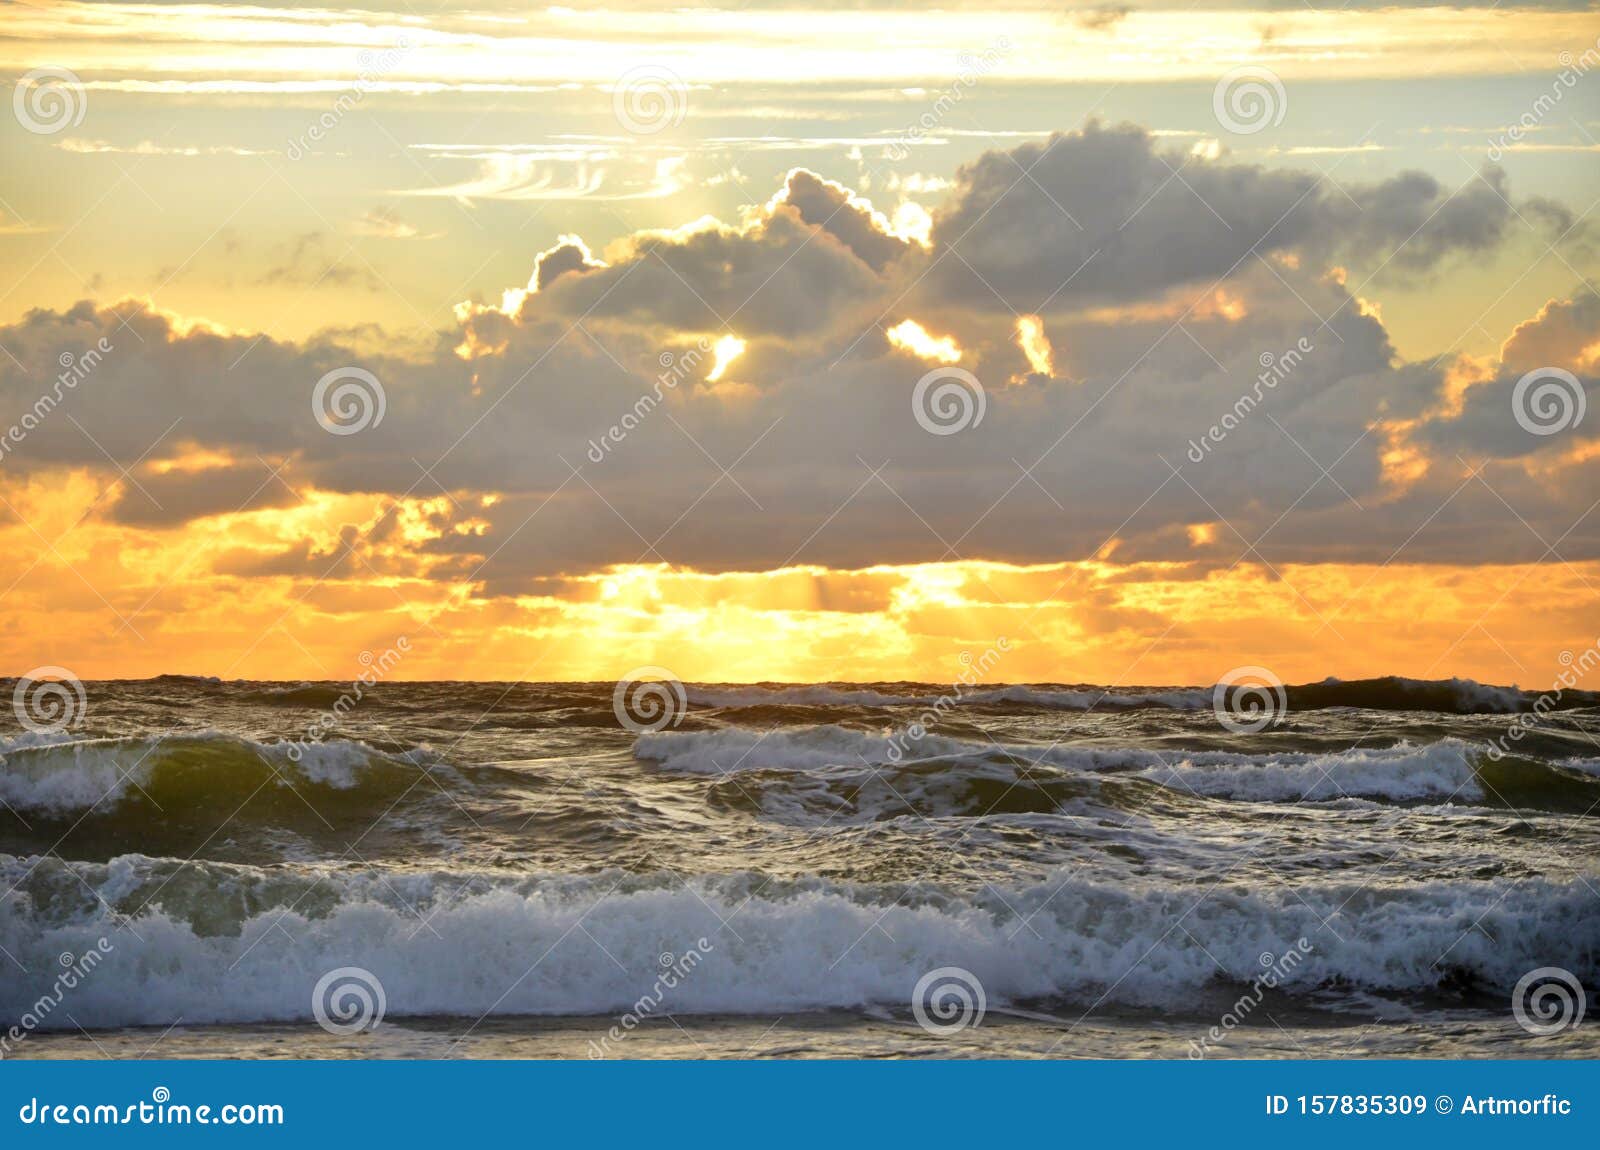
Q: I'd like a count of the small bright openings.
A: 3